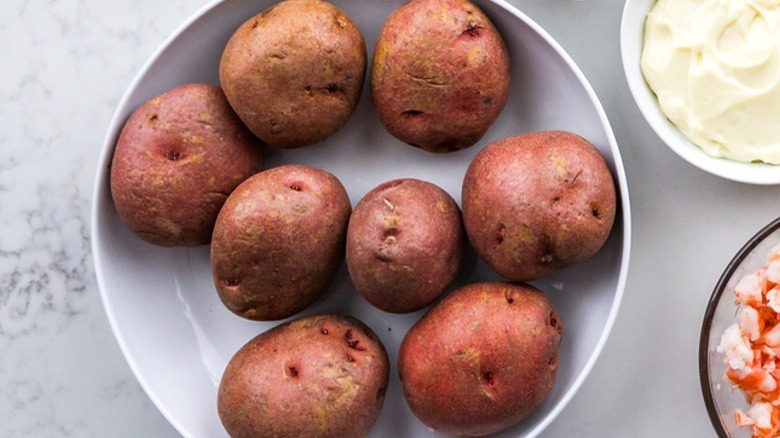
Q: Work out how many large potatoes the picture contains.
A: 7